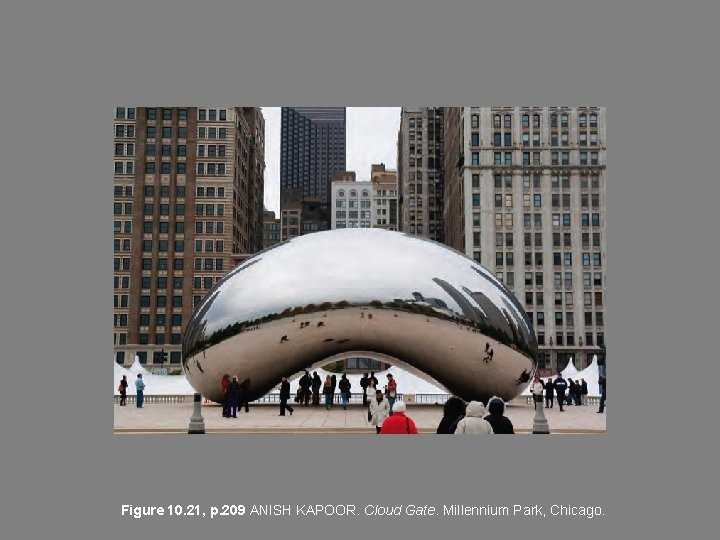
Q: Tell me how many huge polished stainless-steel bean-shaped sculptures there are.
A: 1